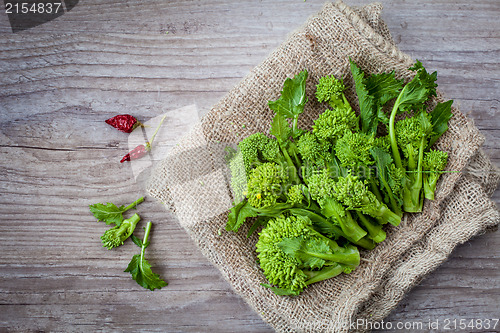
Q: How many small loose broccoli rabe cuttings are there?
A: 3